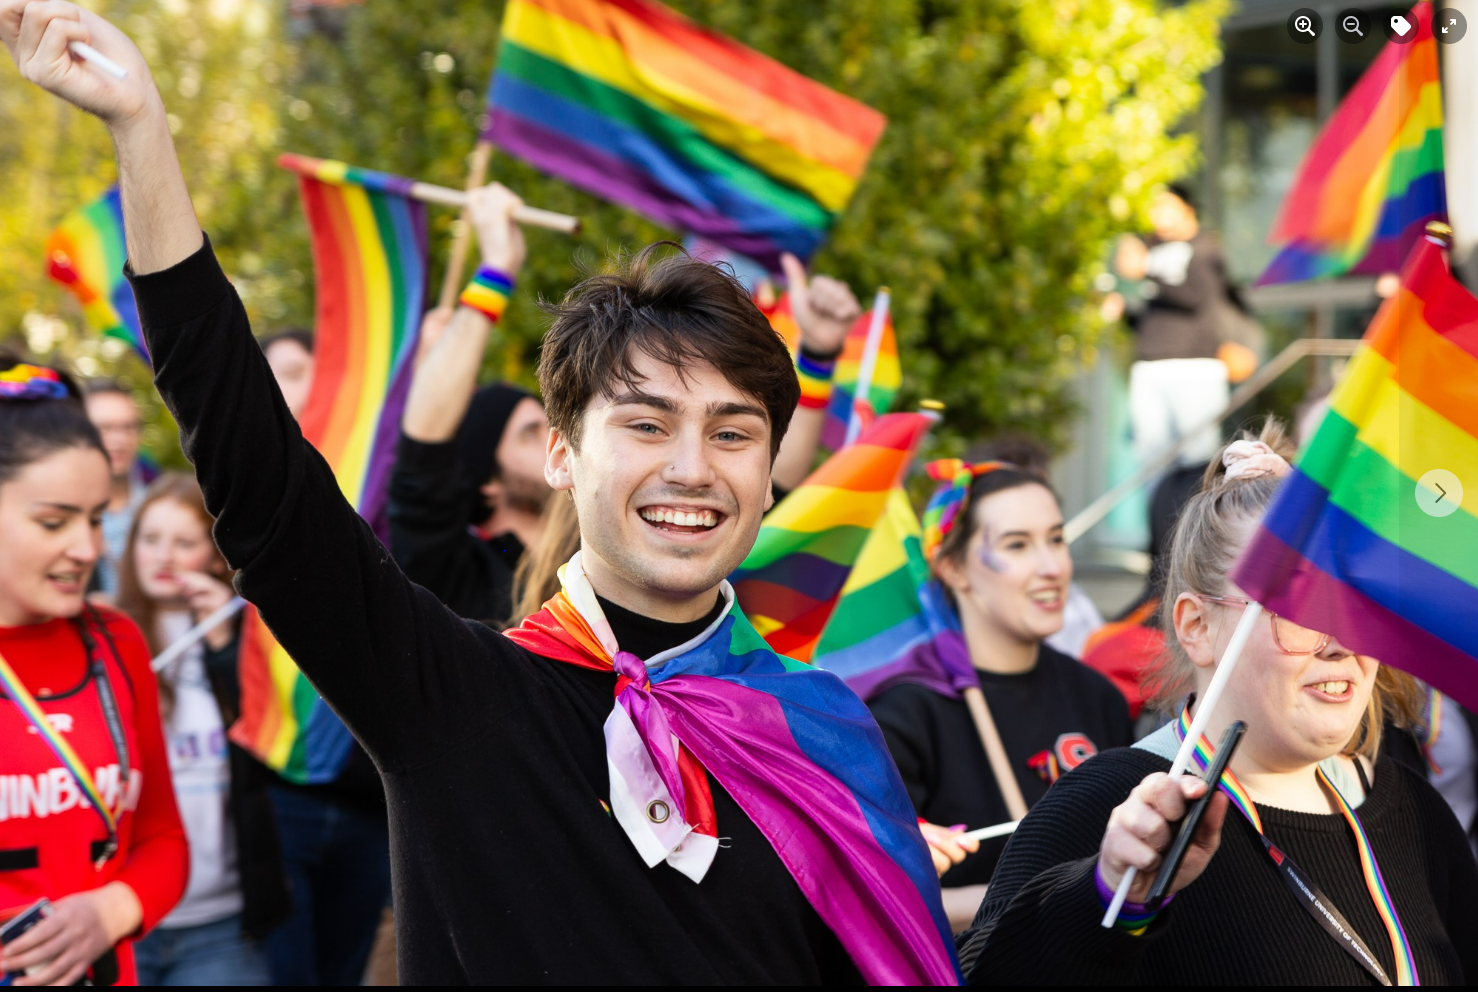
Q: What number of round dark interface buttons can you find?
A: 4